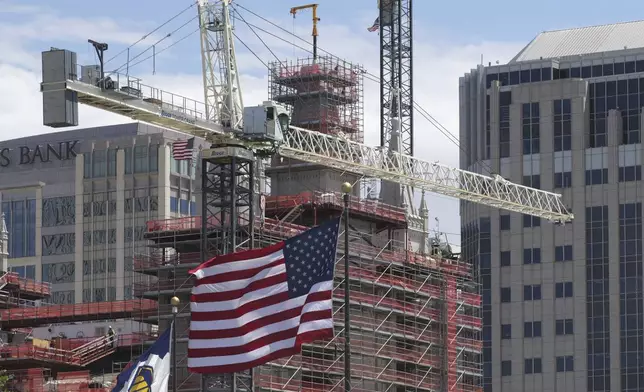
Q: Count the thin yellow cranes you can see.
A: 1